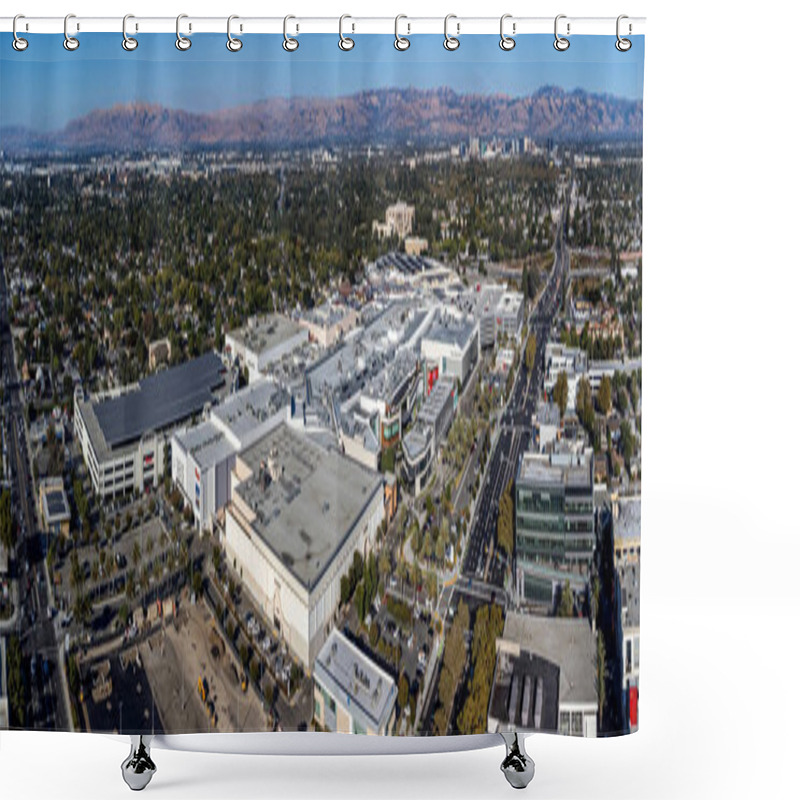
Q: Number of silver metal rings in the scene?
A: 12